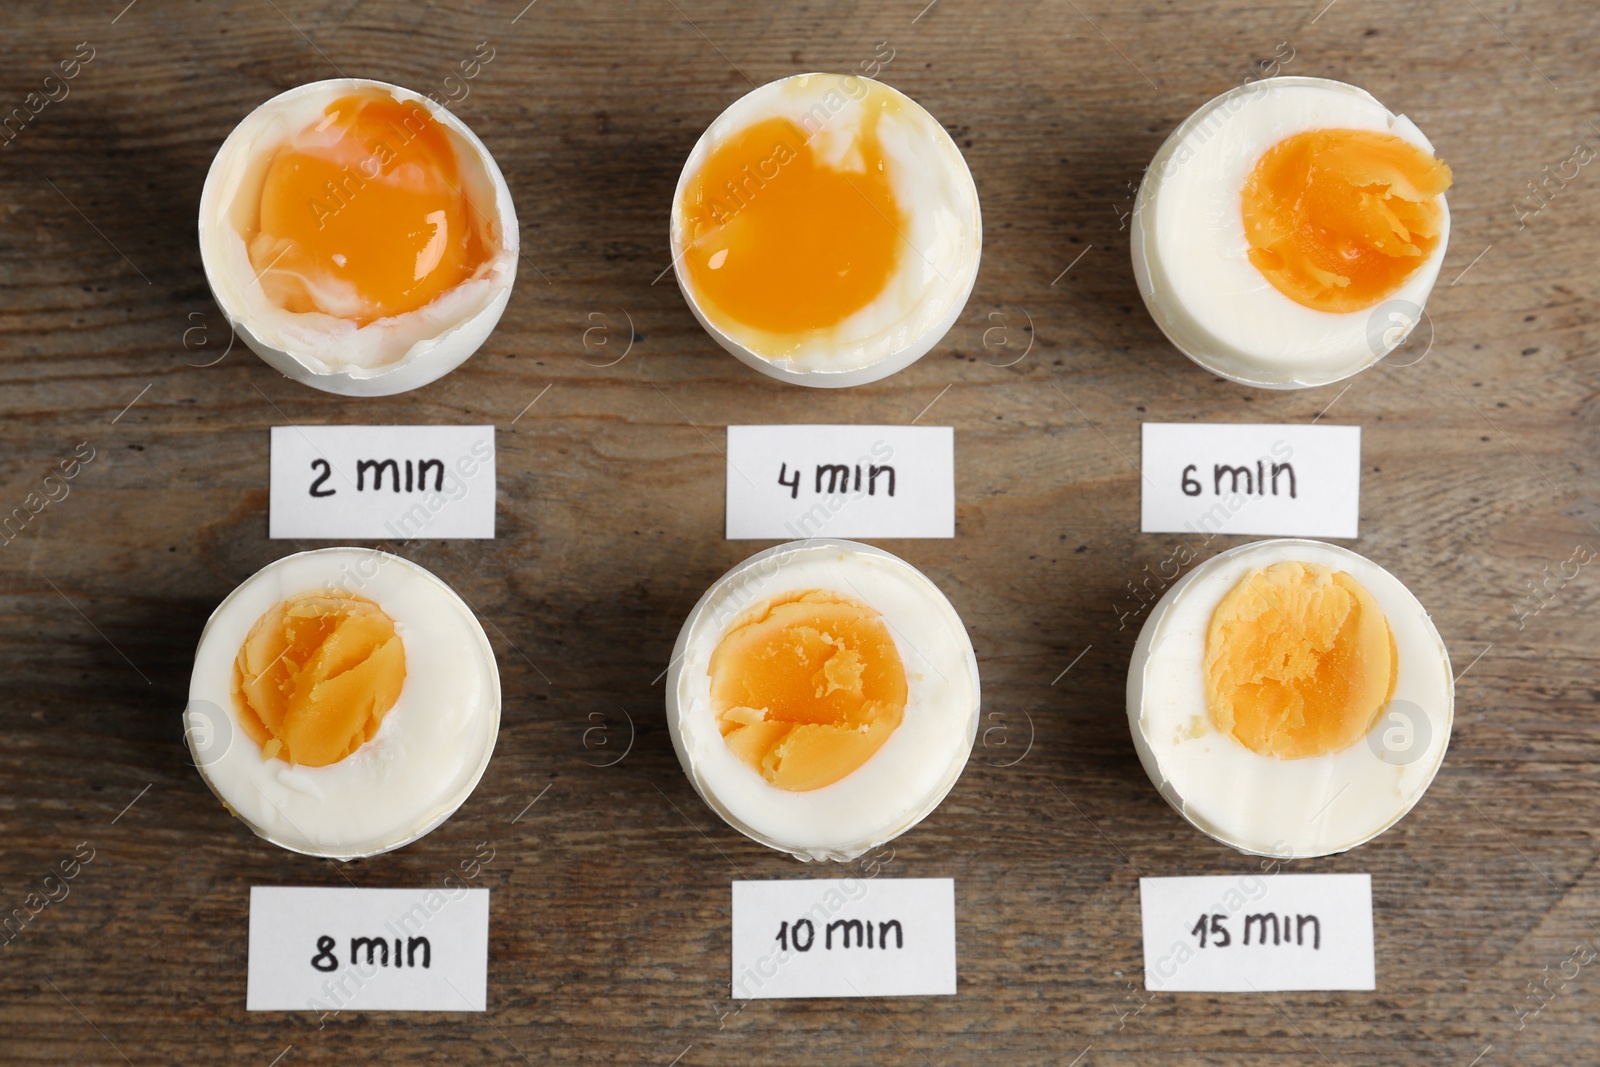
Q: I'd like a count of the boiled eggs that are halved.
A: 6